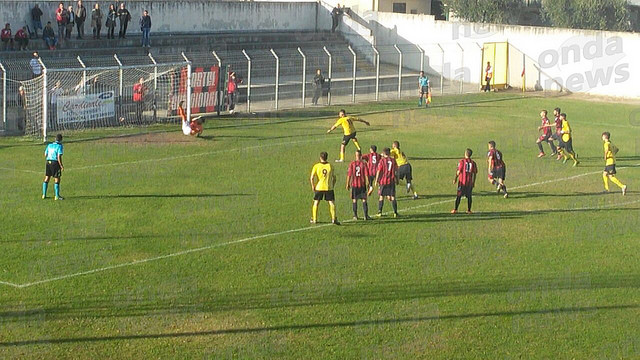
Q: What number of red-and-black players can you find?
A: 7